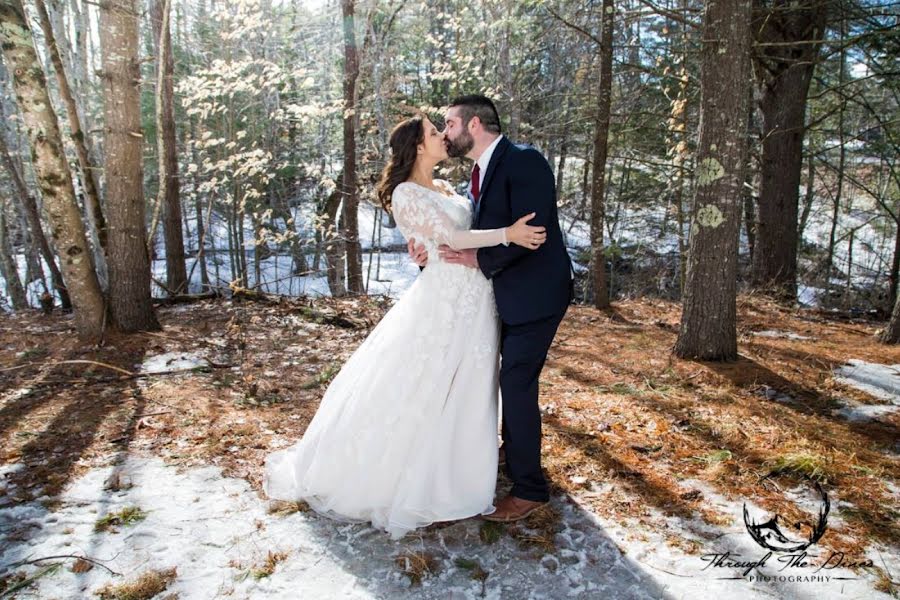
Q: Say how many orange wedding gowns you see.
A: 0